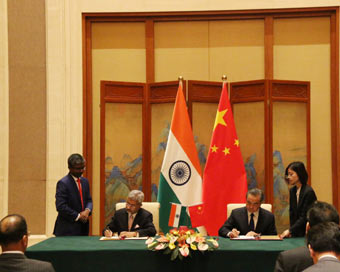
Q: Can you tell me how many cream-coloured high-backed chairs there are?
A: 2